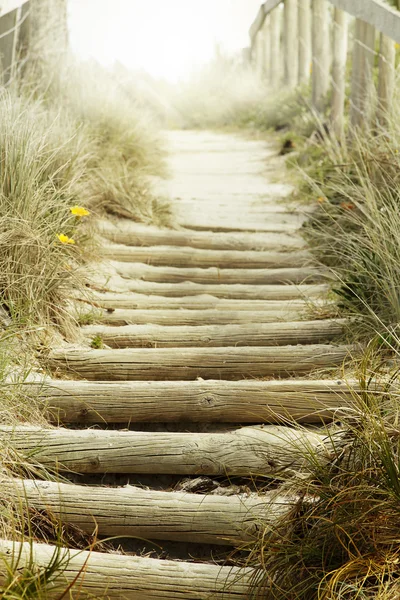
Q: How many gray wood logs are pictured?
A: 12